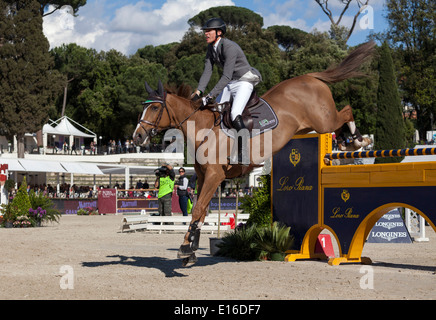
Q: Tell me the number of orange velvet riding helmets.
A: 0